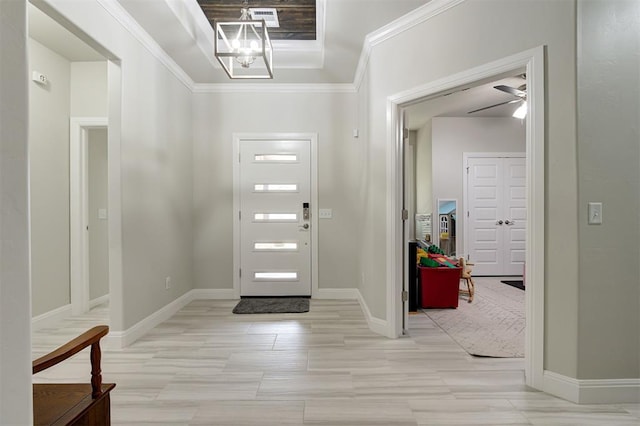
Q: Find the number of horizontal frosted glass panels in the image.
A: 5